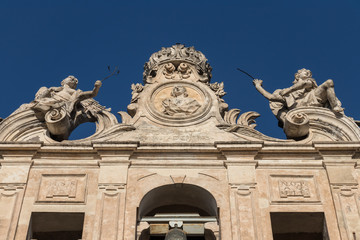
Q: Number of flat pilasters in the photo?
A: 4